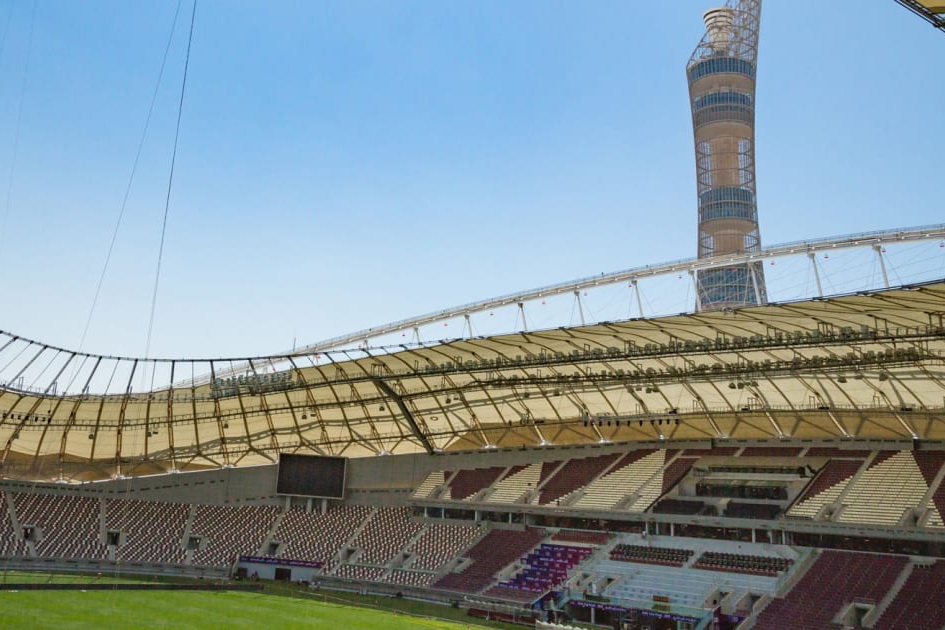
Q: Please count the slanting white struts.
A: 10